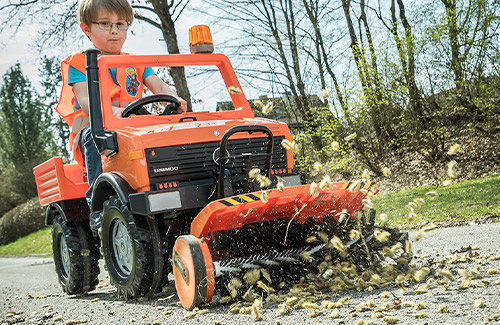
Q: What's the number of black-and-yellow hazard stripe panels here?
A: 2